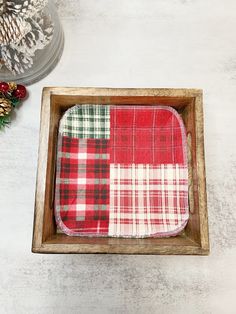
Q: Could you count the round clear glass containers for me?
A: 1